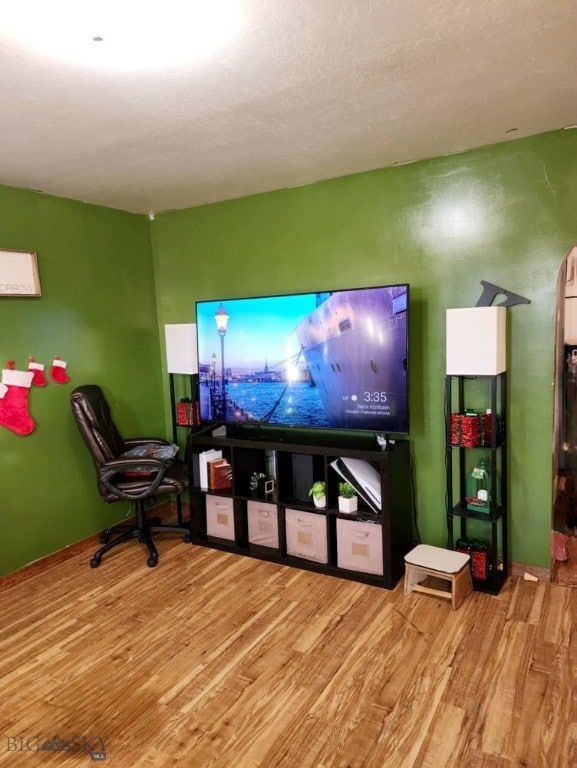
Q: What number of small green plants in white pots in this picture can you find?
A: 2